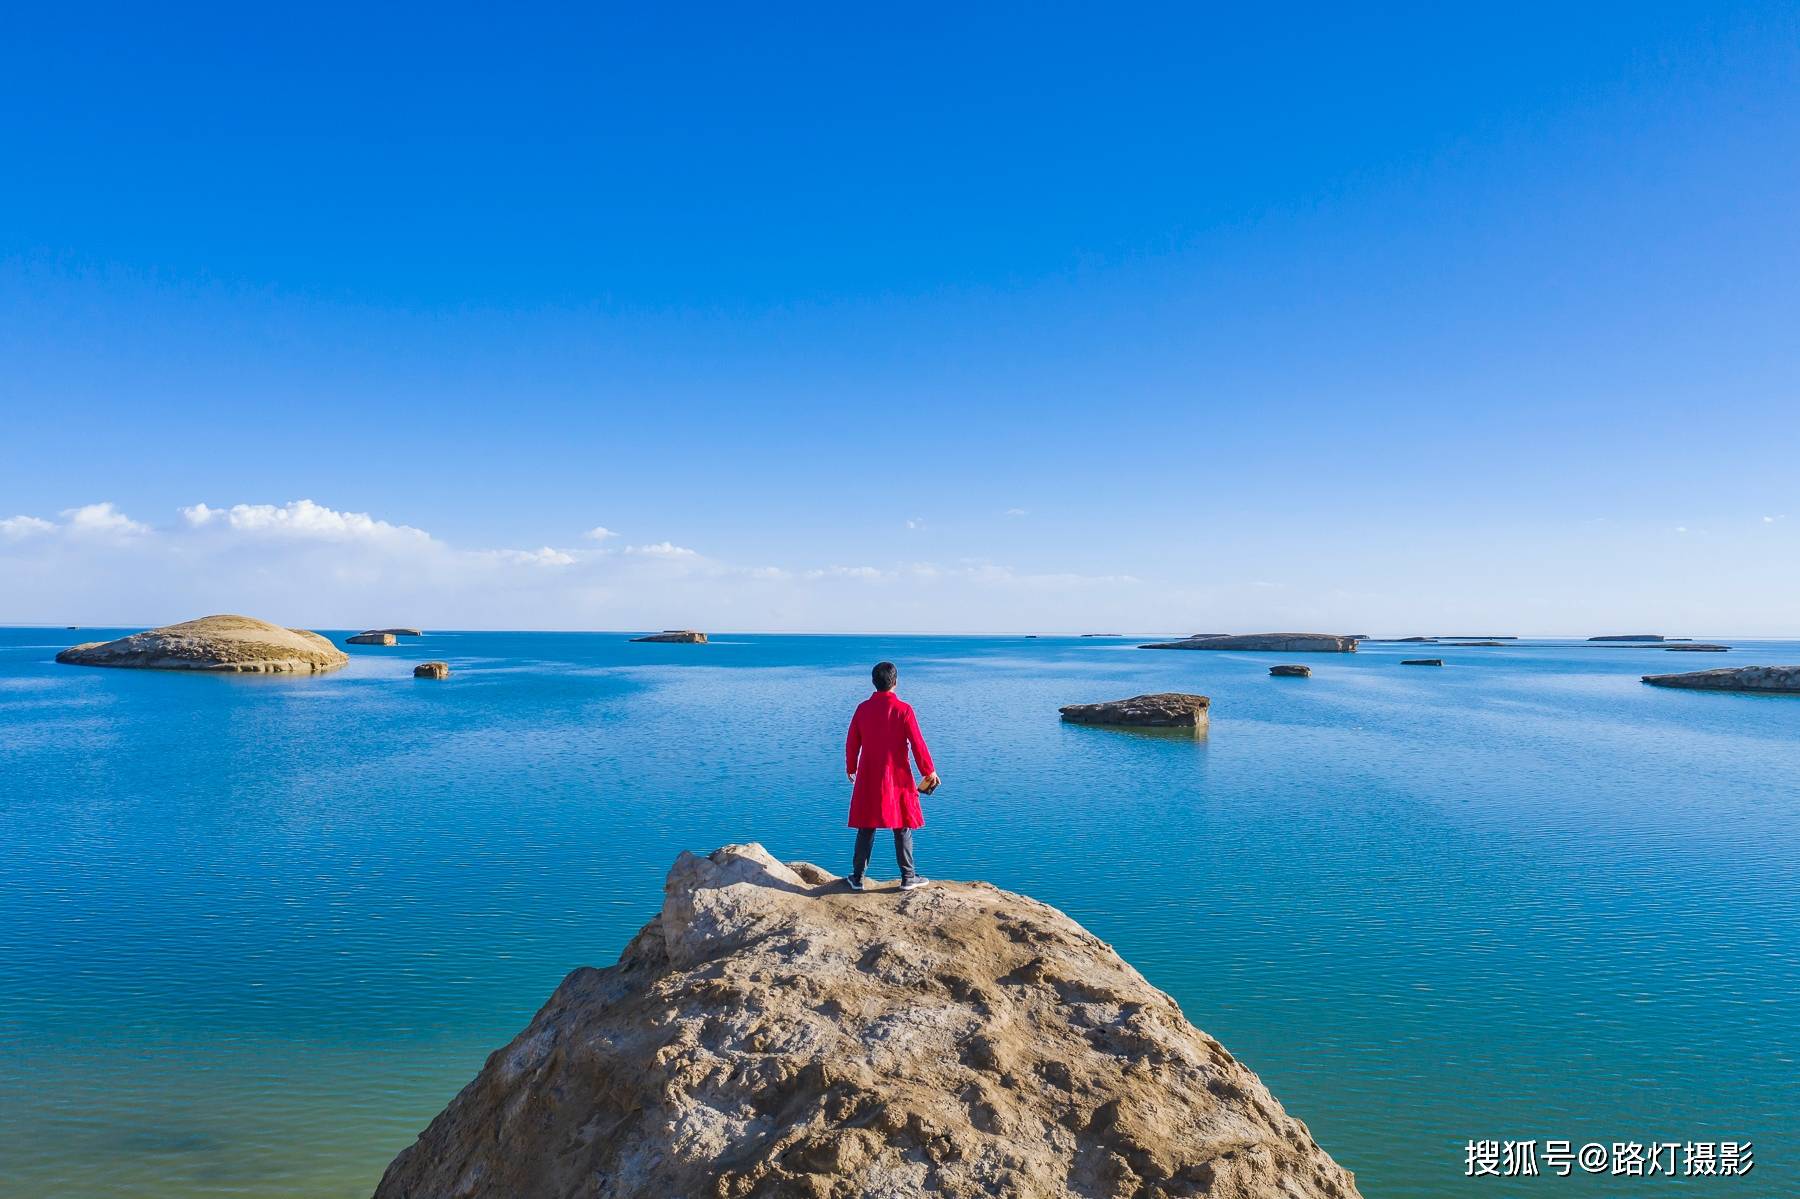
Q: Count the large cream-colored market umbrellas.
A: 0